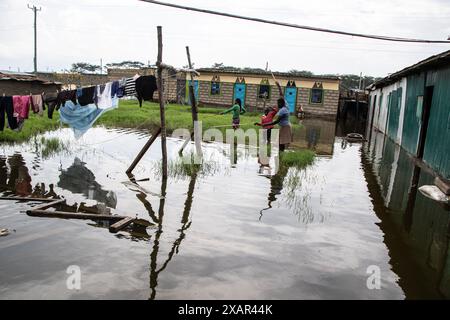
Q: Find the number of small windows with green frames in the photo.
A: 3